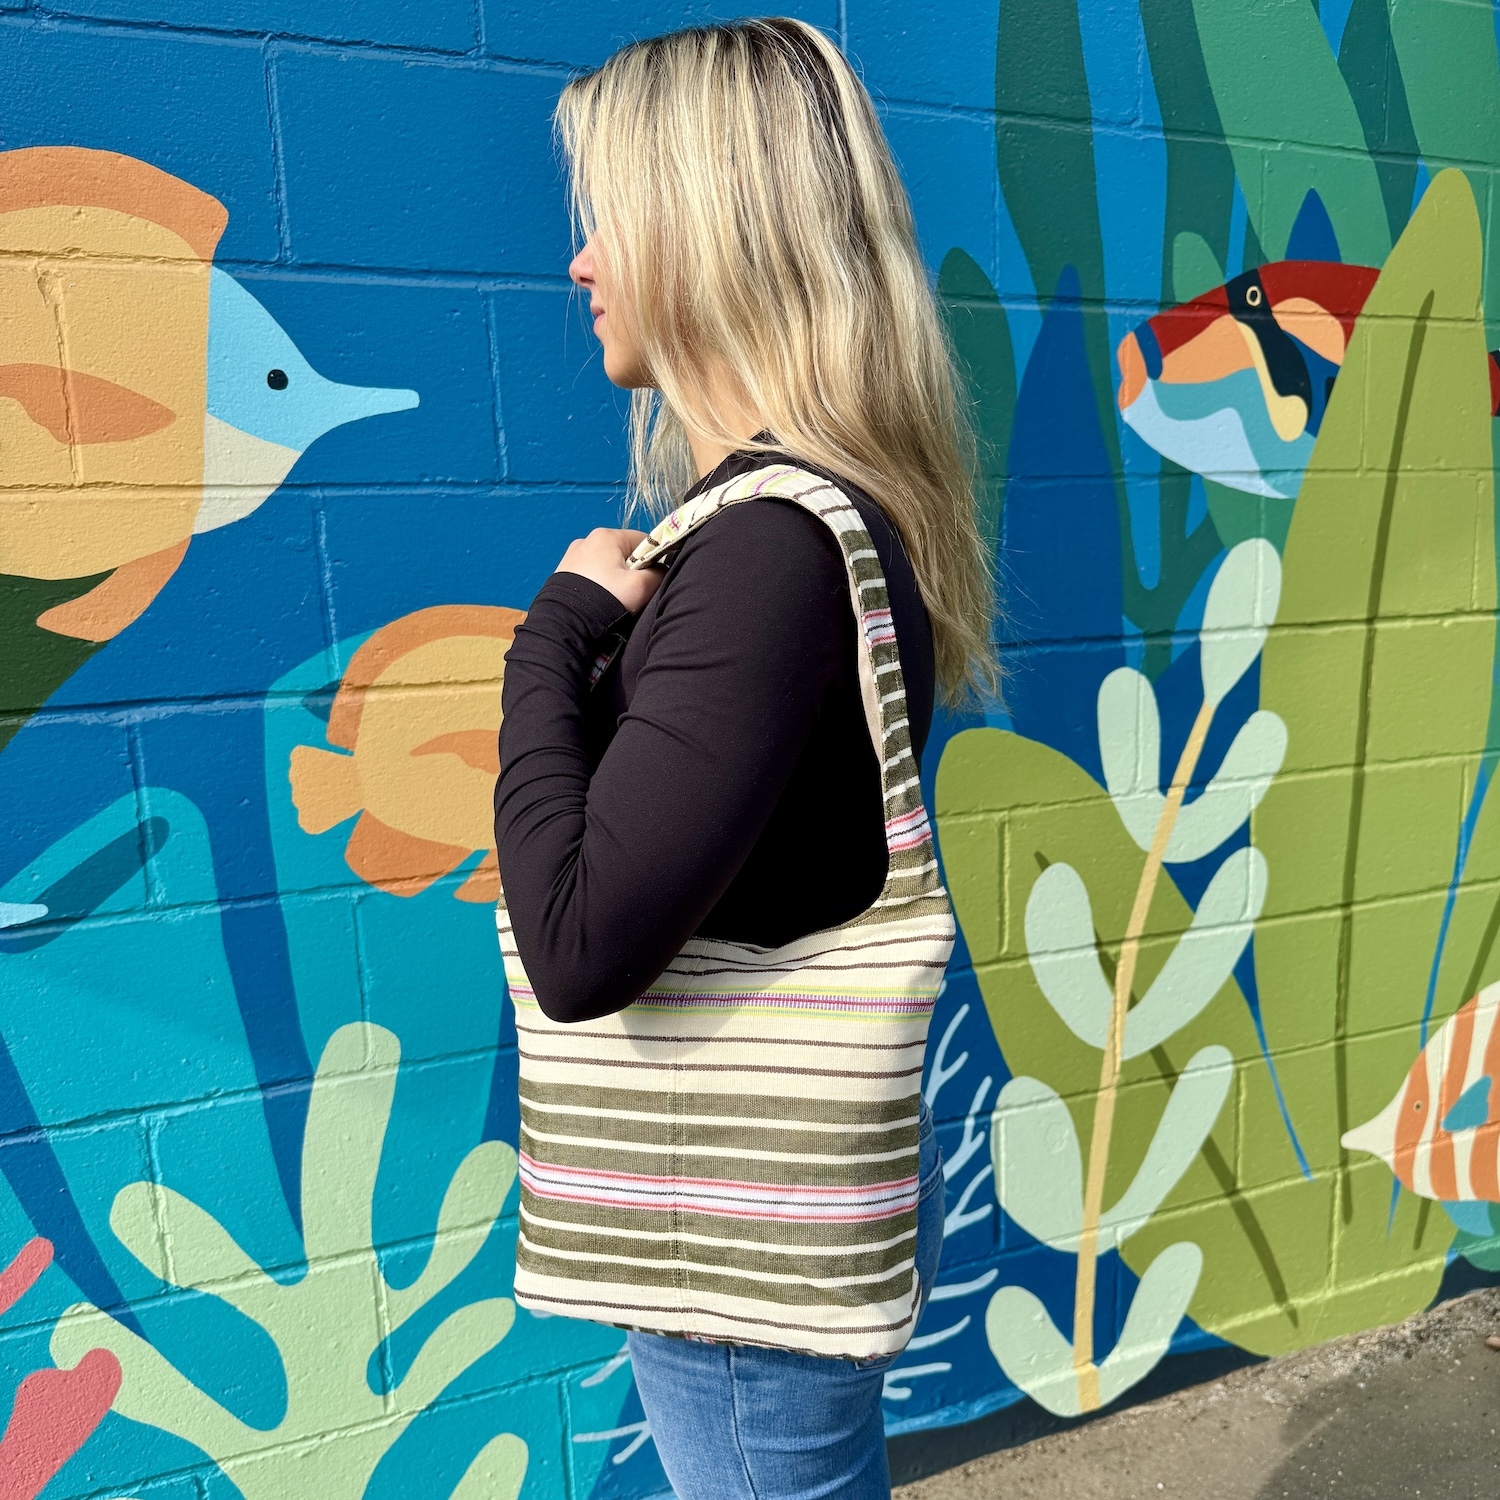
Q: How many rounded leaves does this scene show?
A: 9